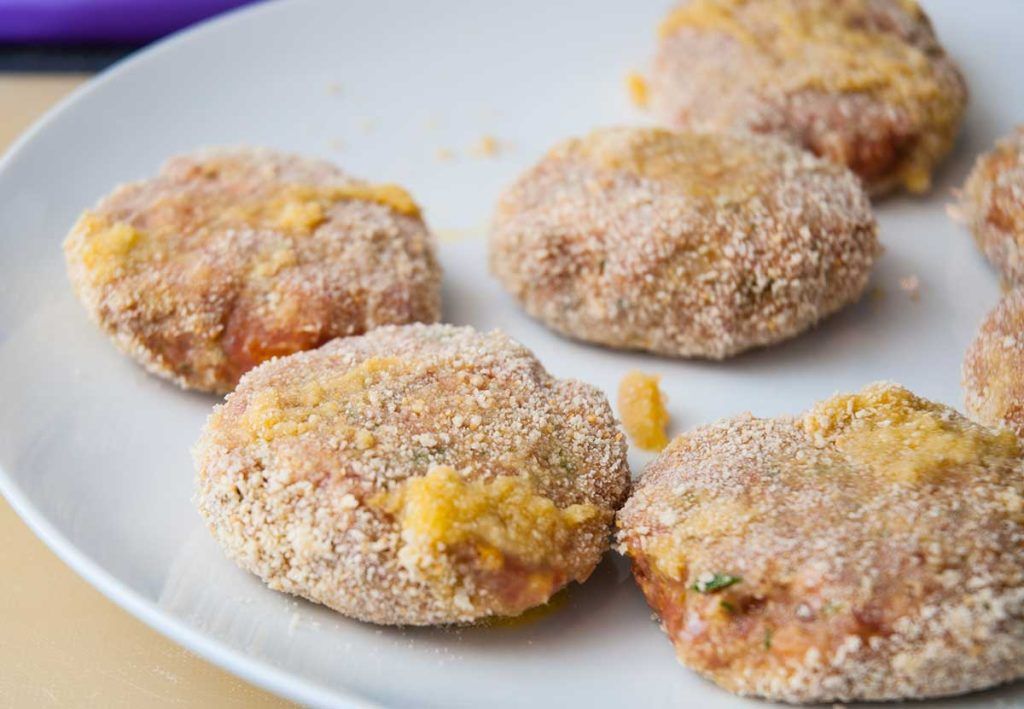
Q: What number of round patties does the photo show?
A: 7